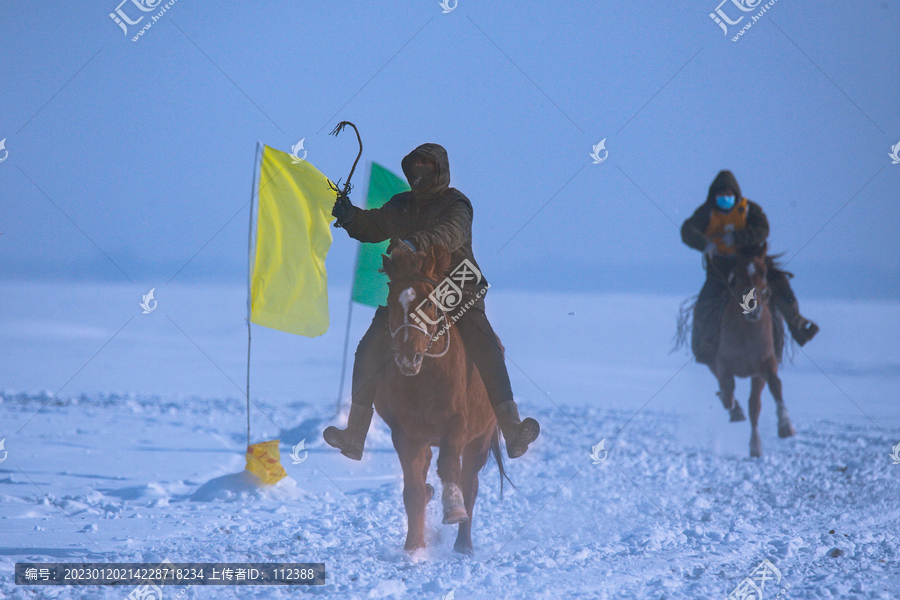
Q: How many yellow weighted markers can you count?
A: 1